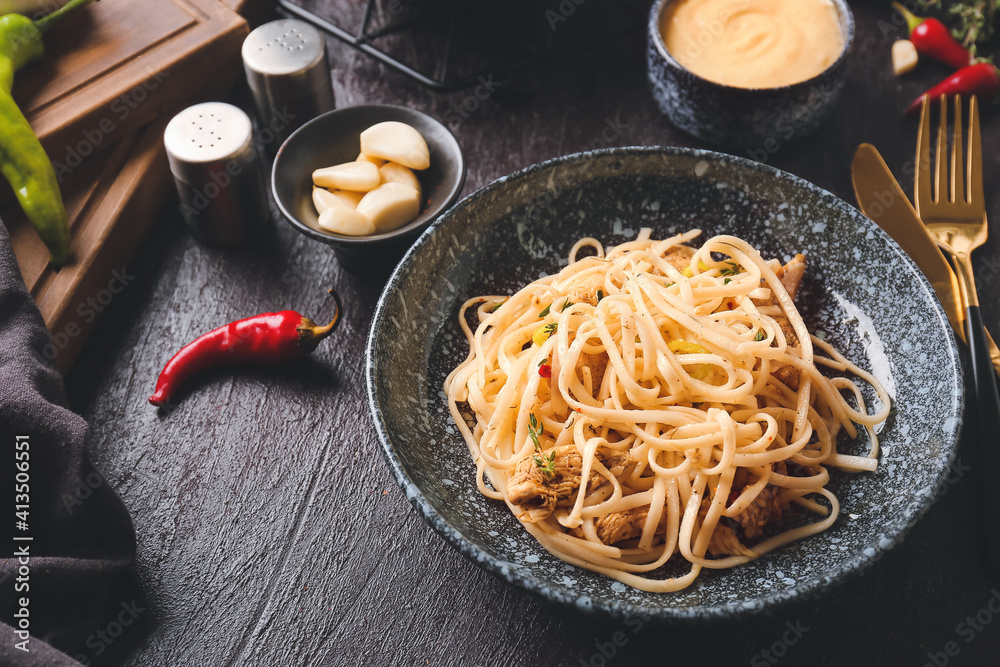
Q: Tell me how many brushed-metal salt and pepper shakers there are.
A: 2